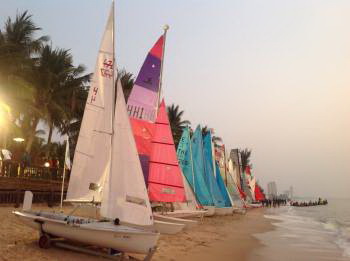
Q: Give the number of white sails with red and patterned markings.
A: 1